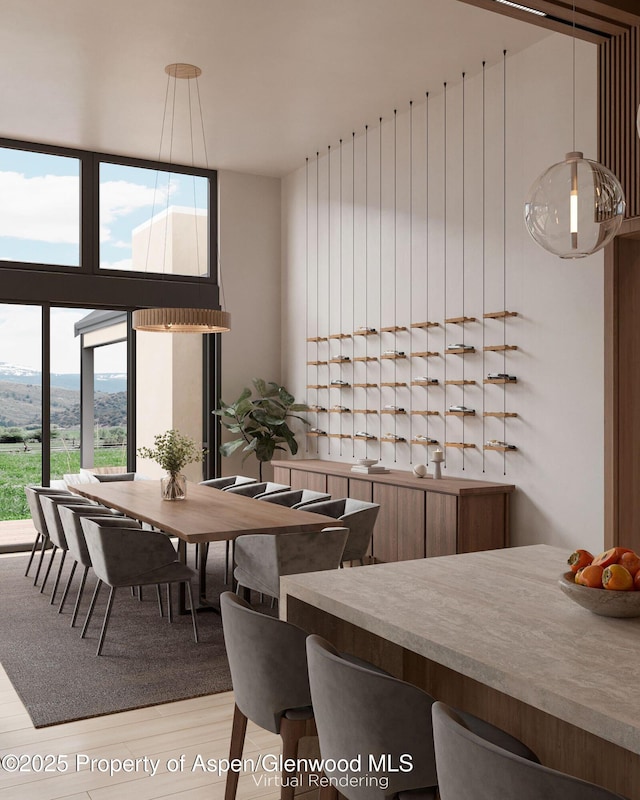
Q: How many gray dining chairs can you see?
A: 10